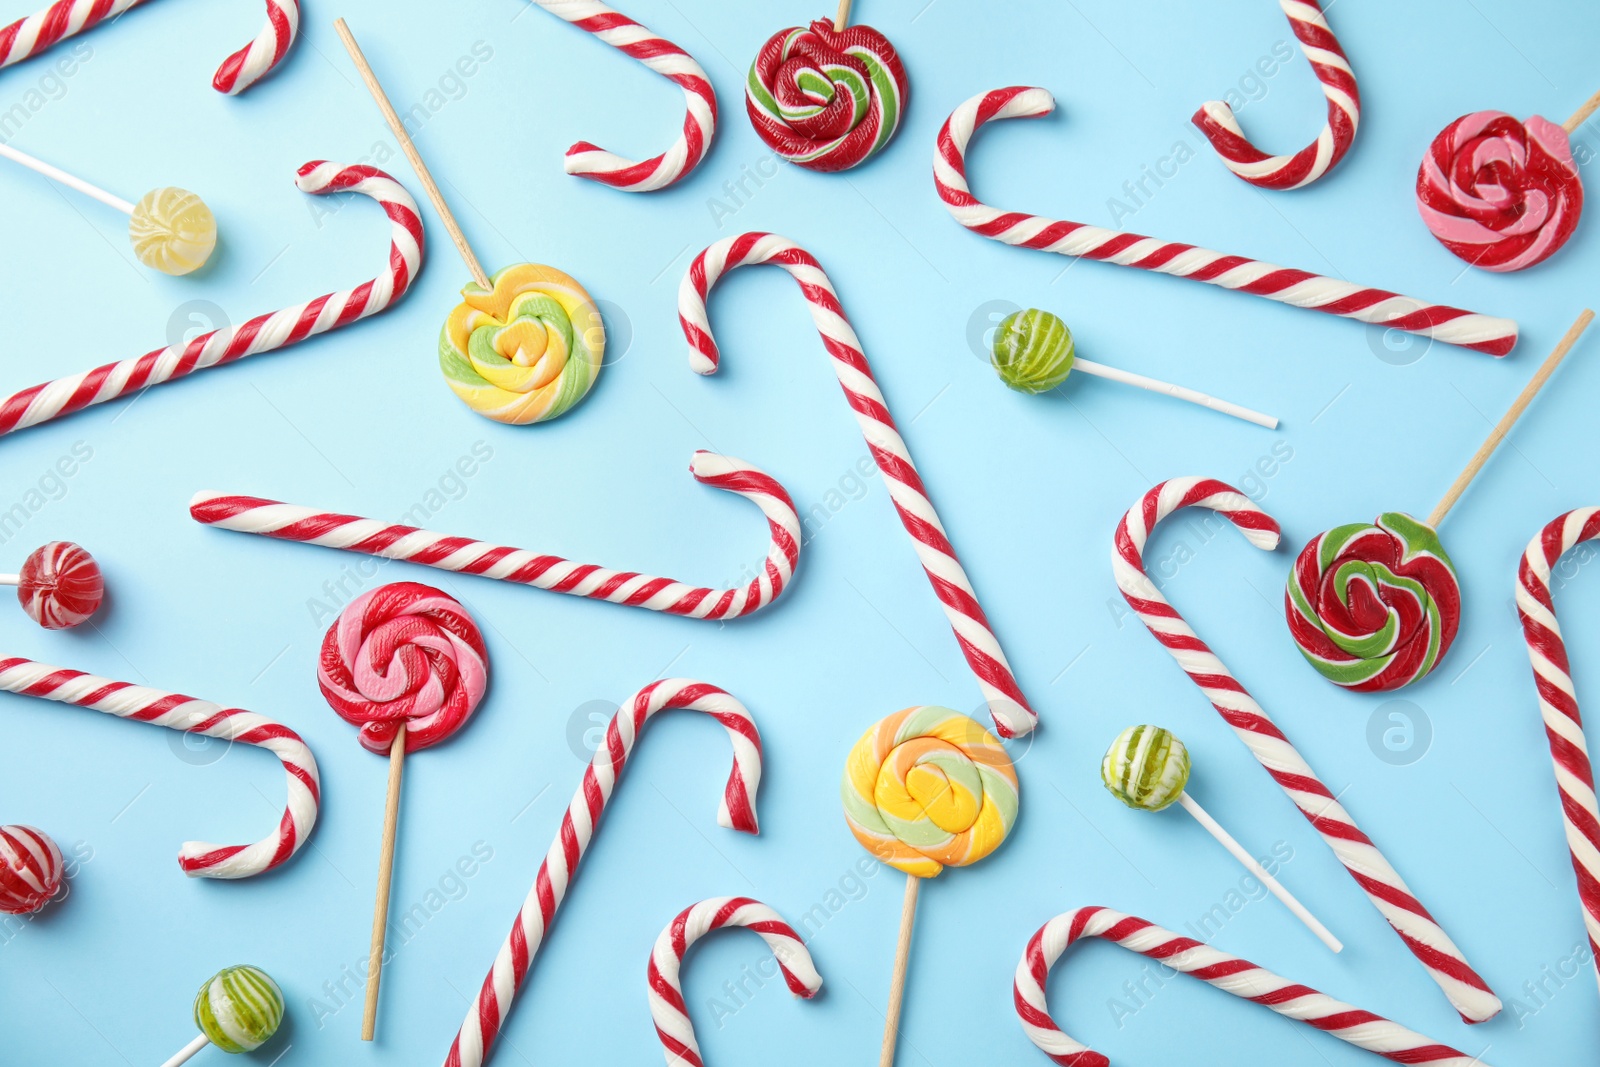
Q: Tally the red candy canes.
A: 13